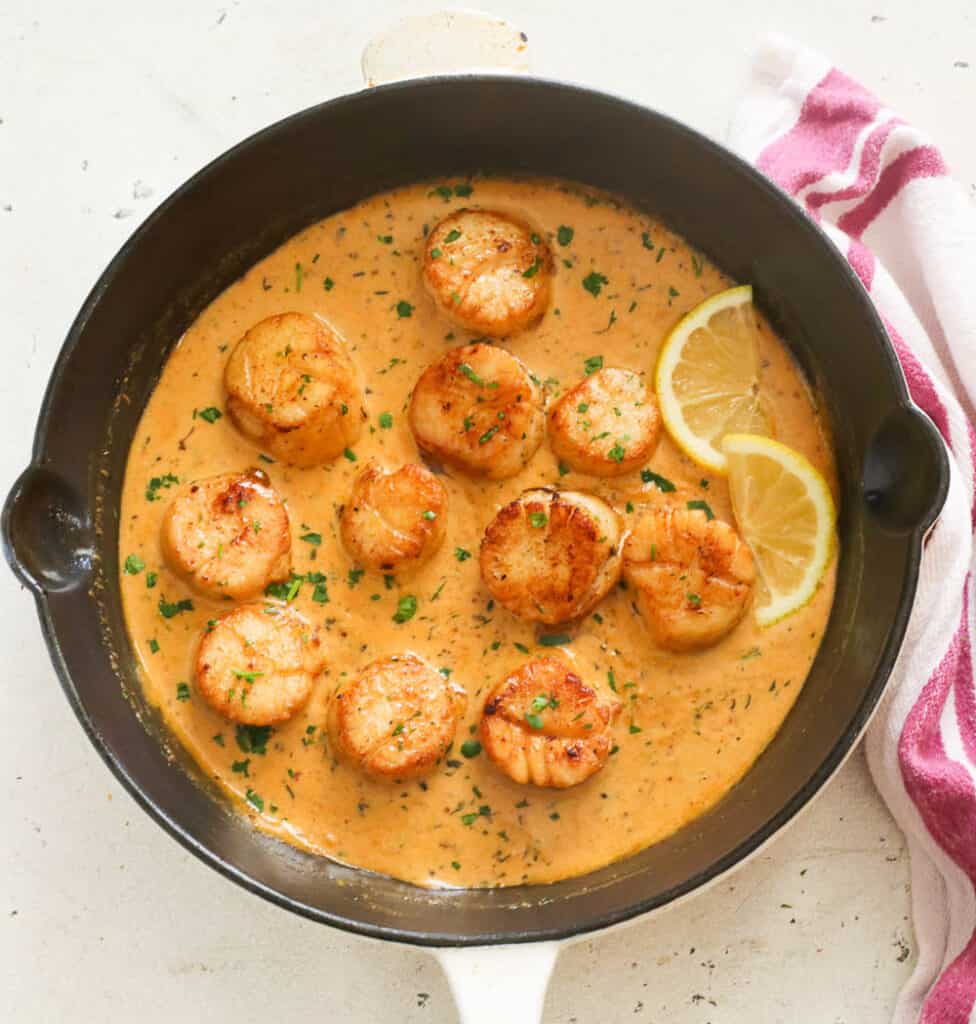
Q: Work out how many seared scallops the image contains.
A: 11